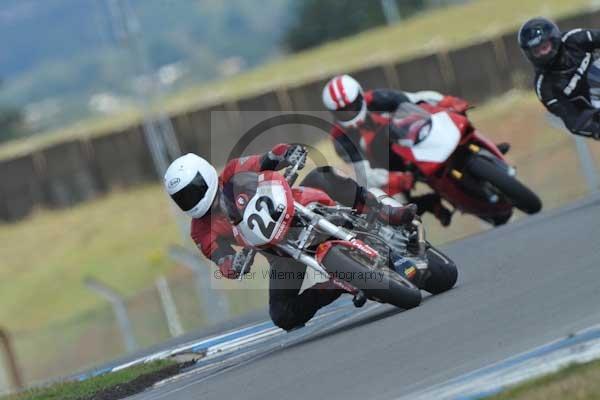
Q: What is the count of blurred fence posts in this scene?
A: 5